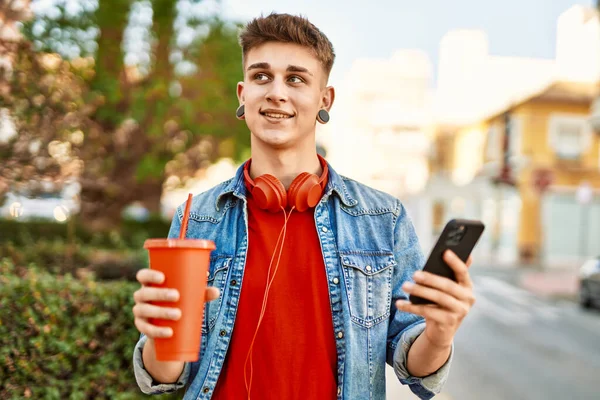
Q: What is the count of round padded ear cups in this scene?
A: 2